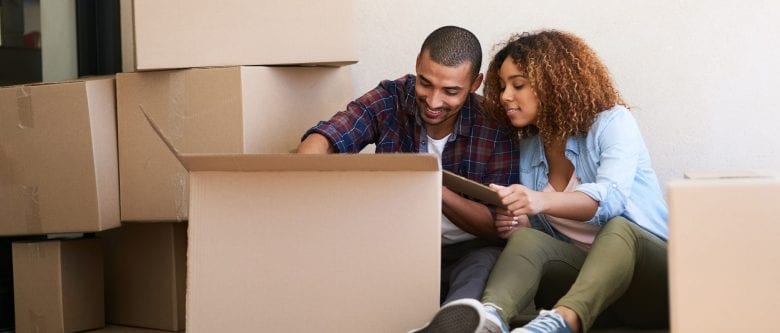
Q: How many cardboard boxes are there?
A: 7